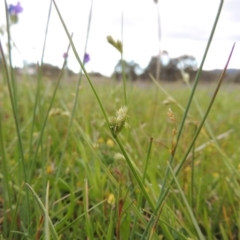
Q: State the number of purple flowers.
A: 3